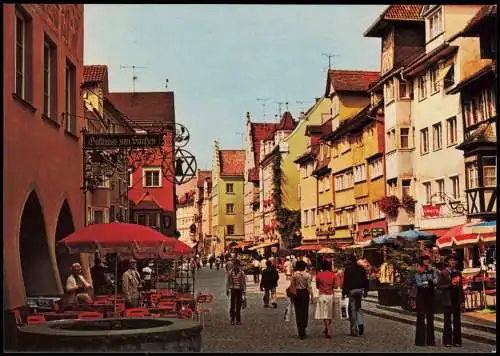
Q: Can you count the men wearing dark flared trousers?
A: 2